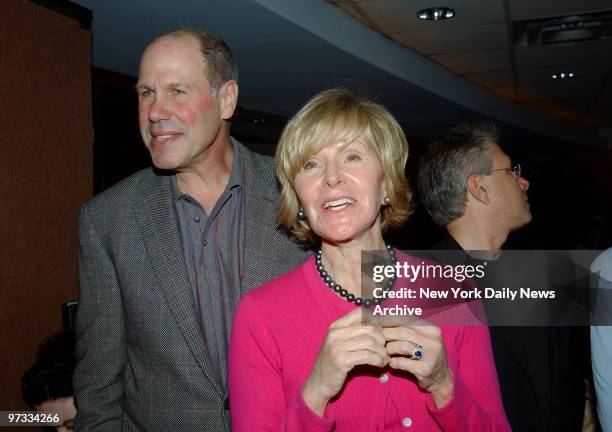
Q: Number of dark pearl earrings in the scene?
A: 2